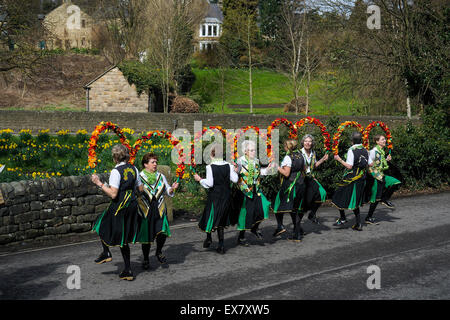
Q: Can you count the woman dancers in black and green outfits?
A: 8